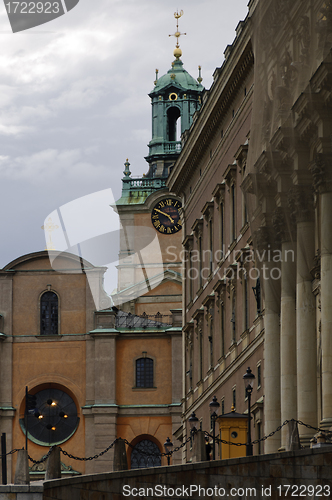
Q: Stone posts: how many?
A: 5